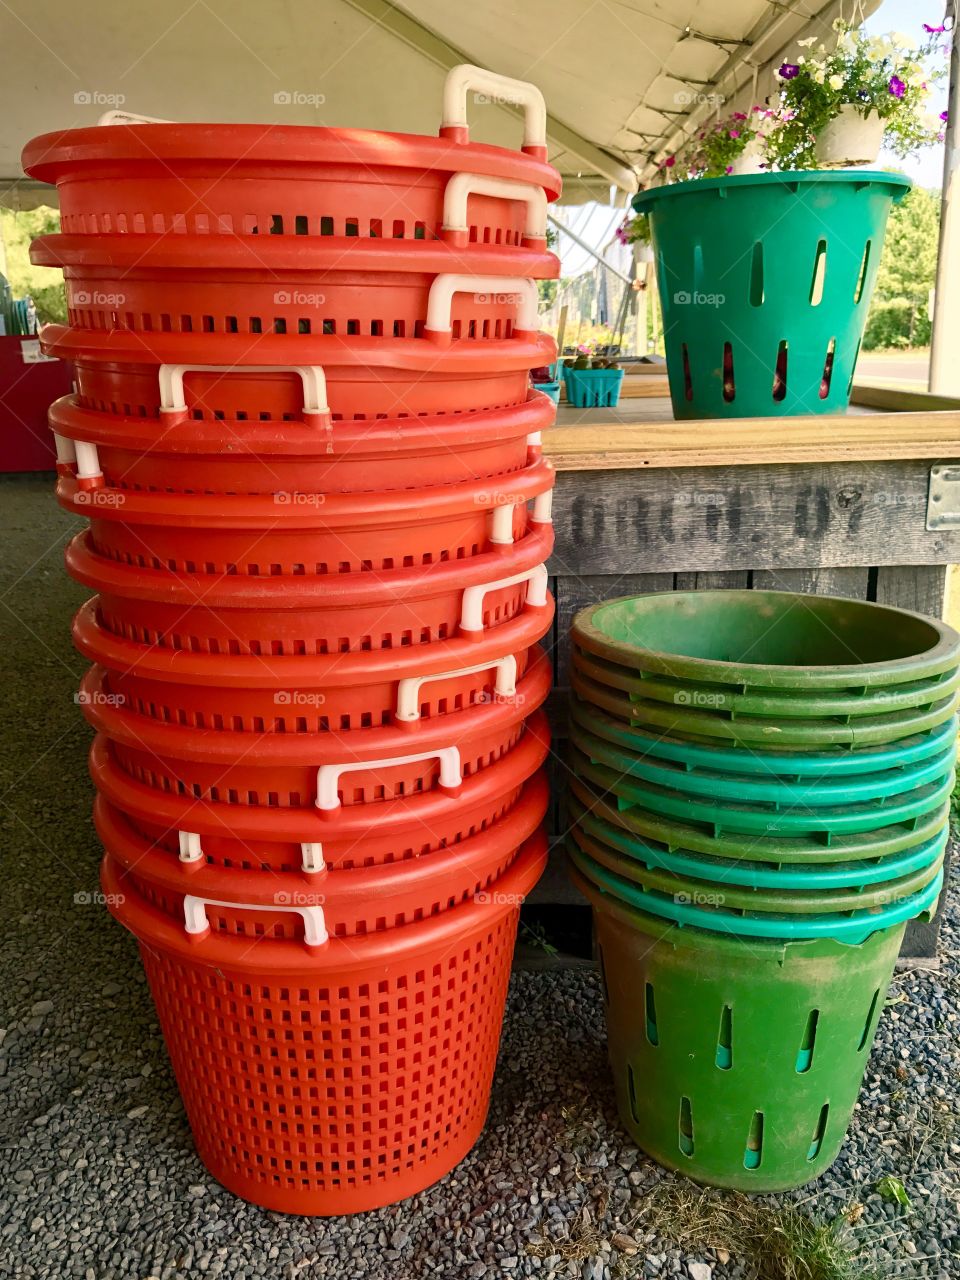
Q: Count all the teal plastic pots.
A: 6